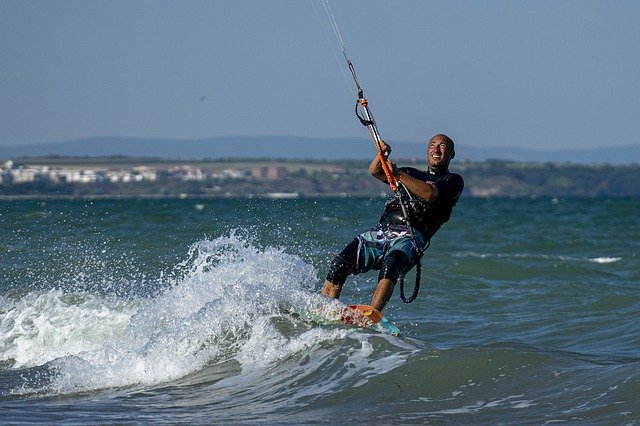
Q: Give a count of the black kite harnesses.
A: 1